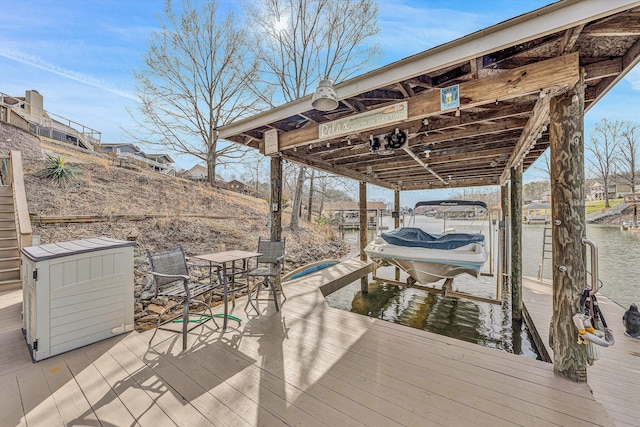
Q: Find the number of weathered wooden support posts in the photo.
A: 6